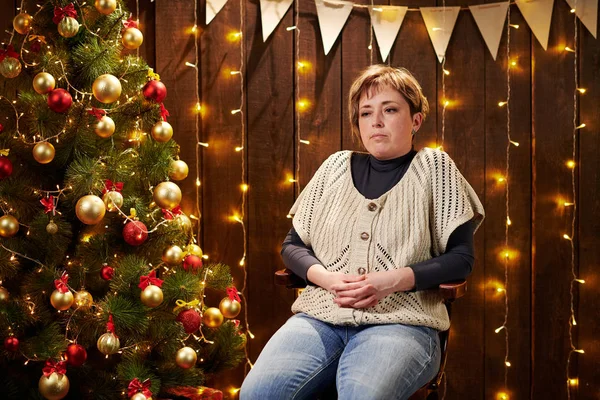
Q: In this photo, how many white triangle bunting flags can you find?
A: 8